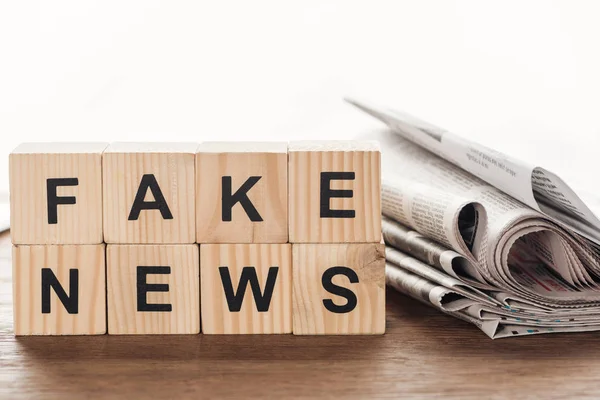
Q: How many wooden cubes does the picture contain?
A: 8